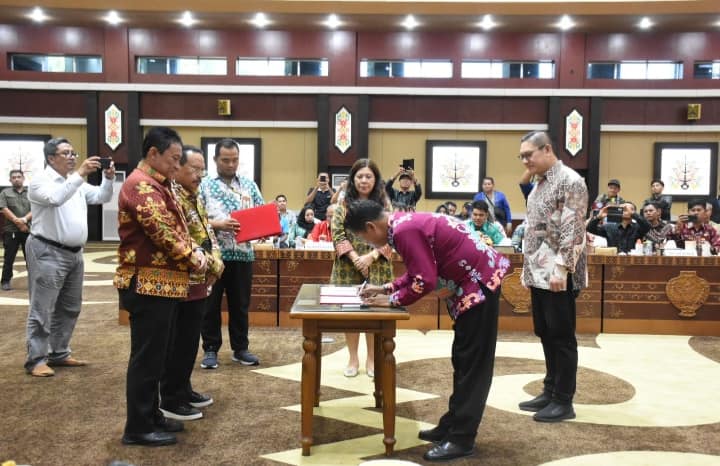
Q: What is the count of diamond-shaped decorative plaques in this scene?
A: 3